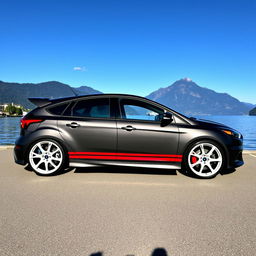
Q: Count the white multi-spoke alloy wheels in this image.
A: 2